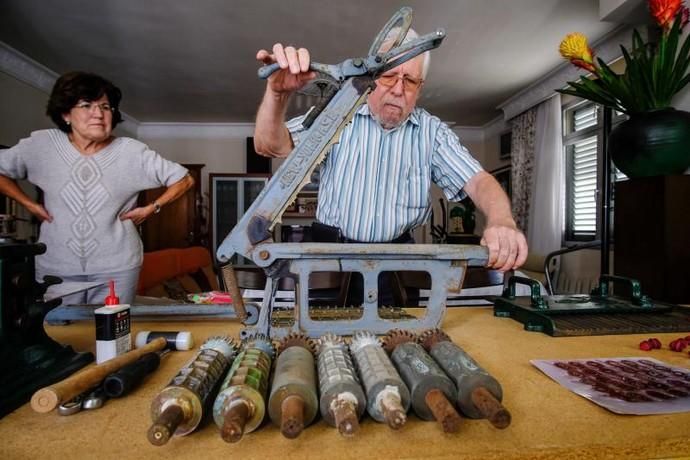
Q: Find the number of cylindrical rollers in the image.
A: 7